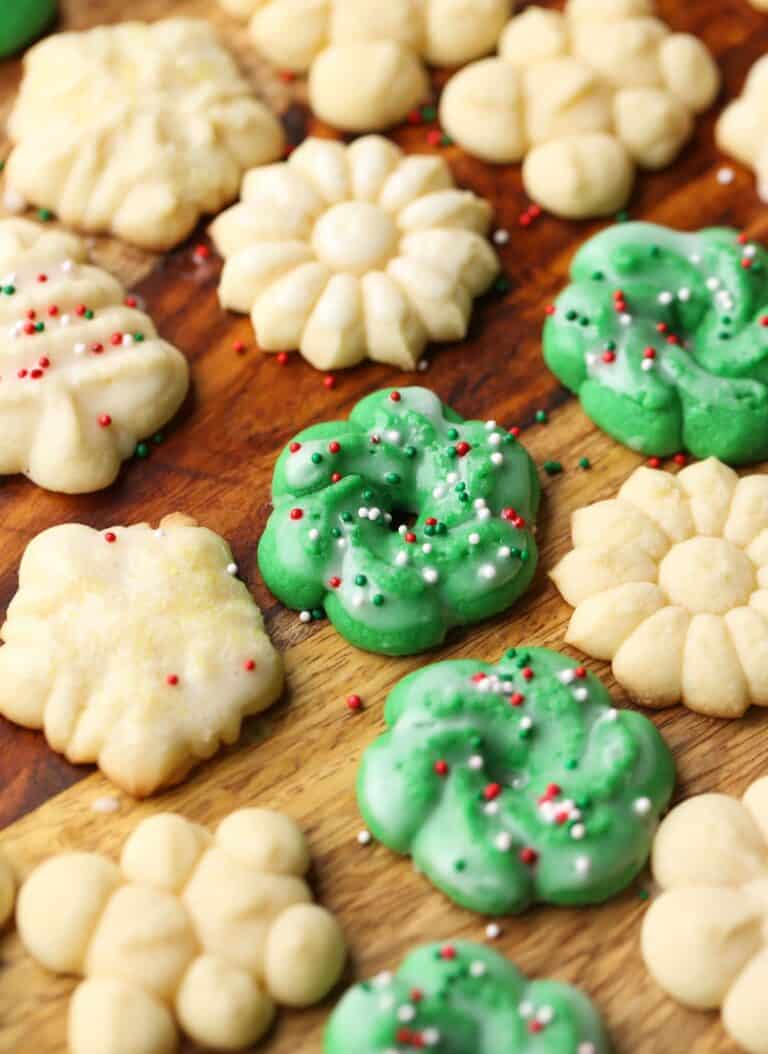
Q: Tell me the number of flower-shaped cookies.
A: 2